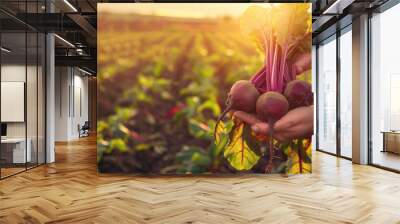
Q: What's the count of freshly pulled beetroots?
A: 3